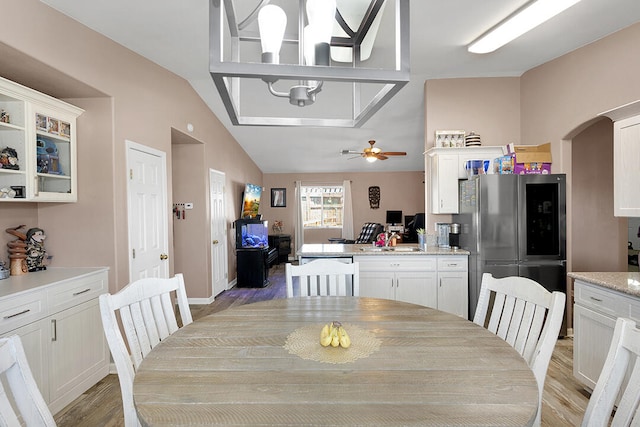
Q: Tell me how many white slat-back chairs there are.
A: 5